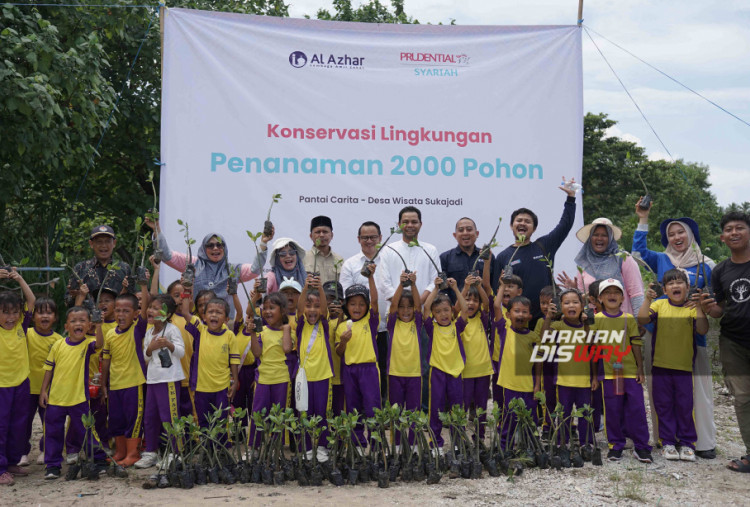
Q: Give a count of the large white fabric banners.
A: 1